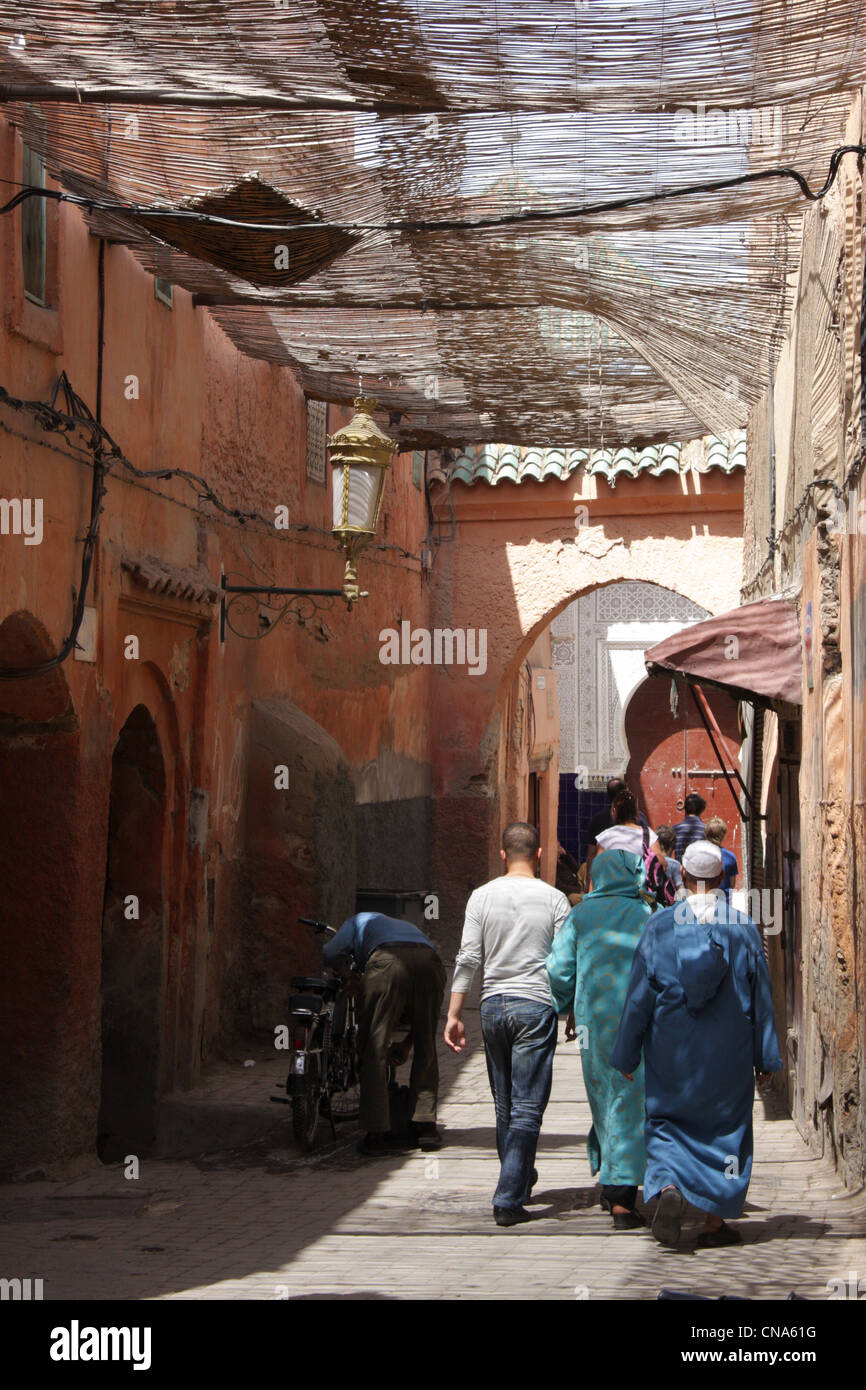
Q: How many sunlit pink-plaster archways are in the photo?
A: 1